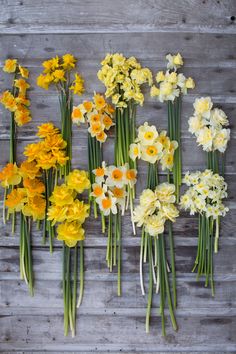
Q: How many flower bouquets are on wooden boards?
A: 13